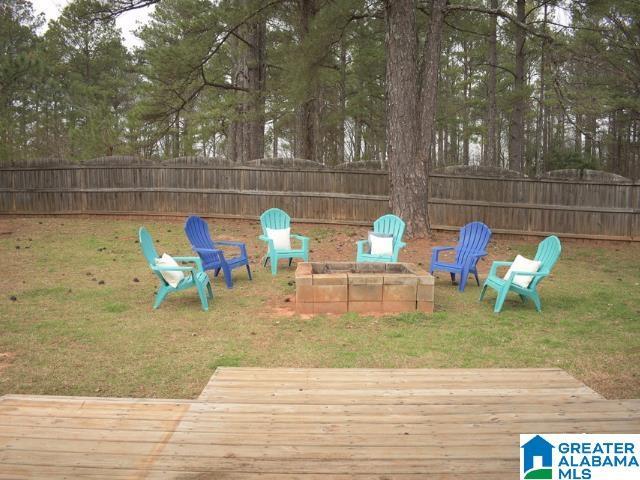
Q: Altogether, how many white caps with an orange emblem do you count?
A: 0